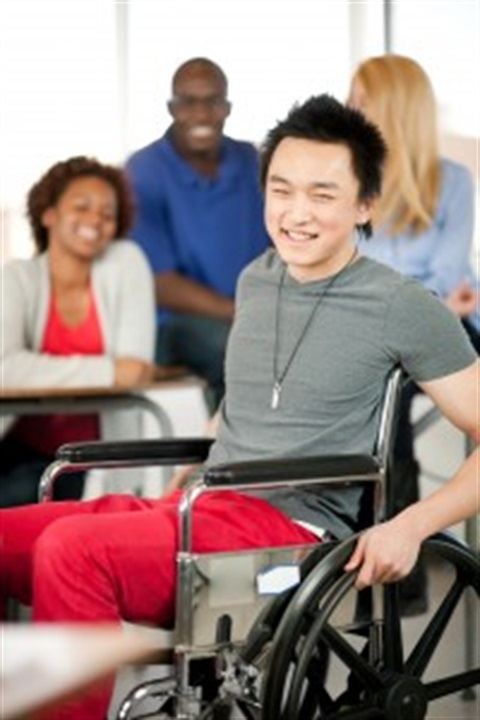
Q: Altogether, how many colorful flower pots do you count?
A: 0